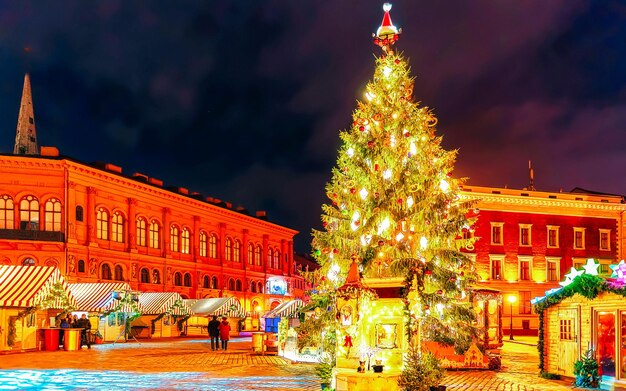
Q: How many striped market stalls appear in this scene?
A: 5